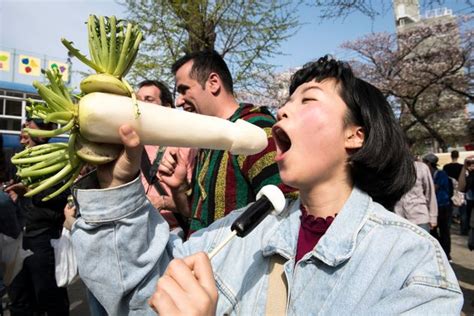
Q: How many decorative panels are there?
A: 3